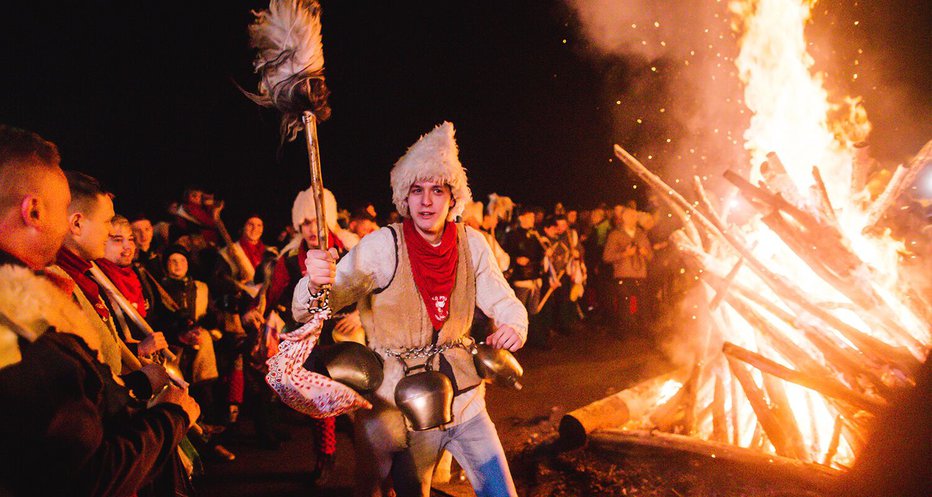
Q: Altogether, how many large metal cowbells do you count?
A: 3